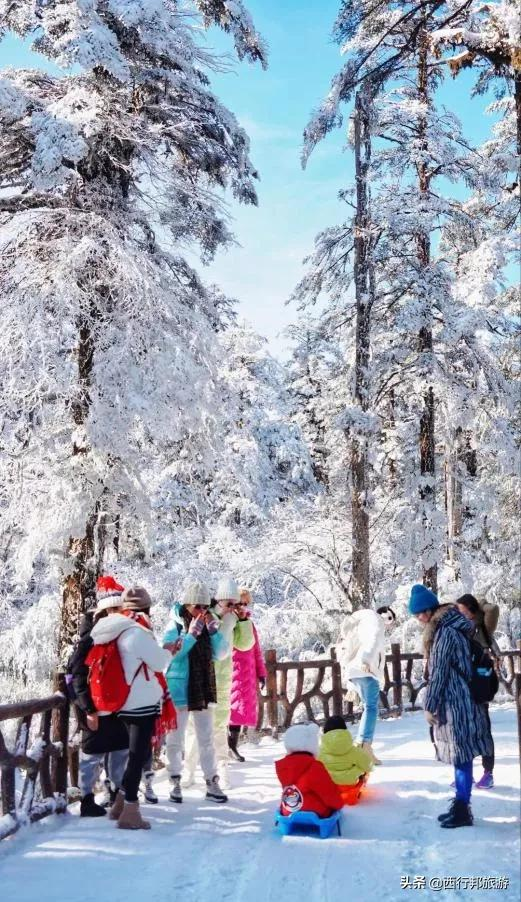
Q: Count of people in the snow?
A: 11